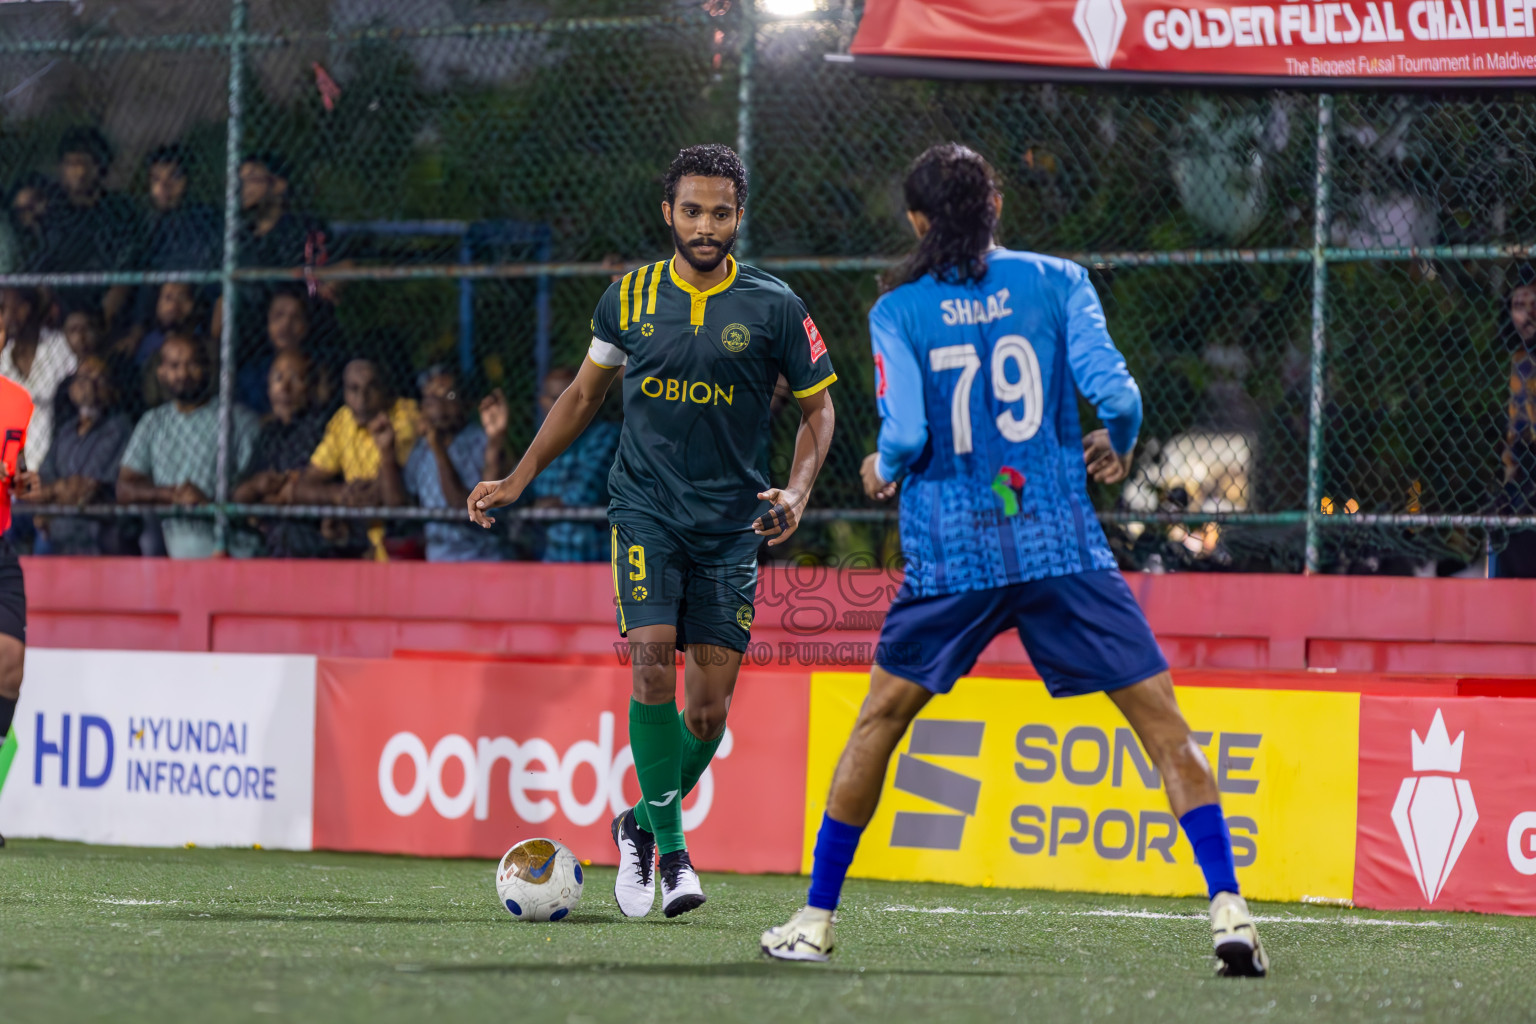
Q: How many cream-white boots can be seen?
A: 2